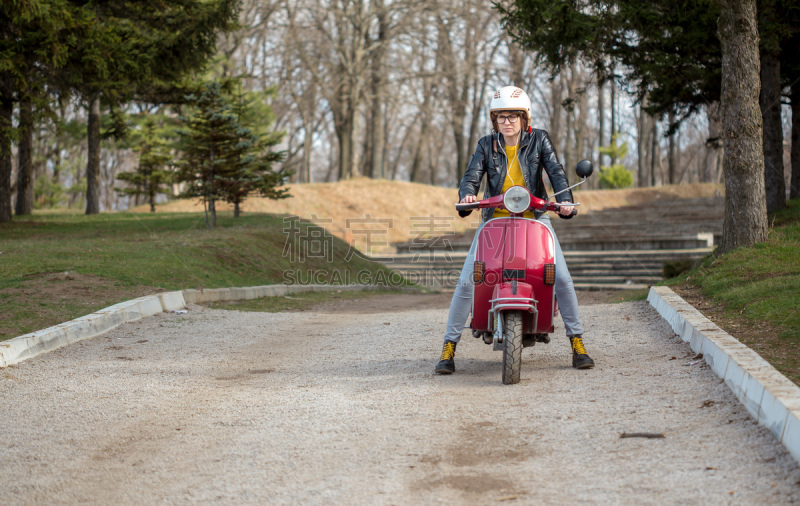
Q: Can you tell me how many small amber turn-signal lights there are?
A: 2